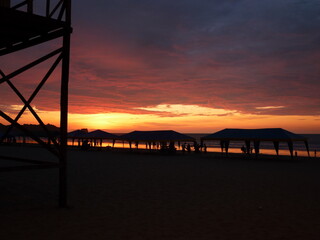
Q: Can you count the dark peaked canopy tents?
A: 4